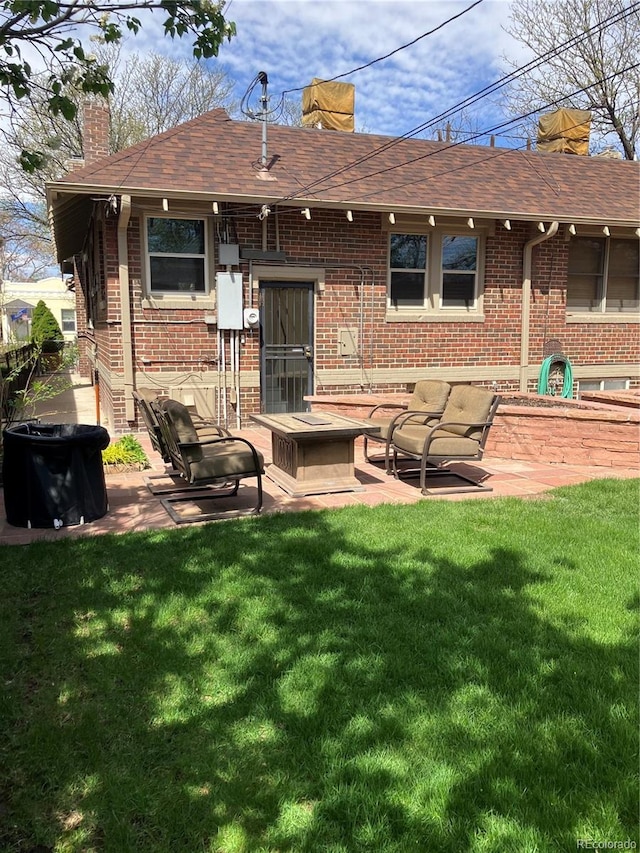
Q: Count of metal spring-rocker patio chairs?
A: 4